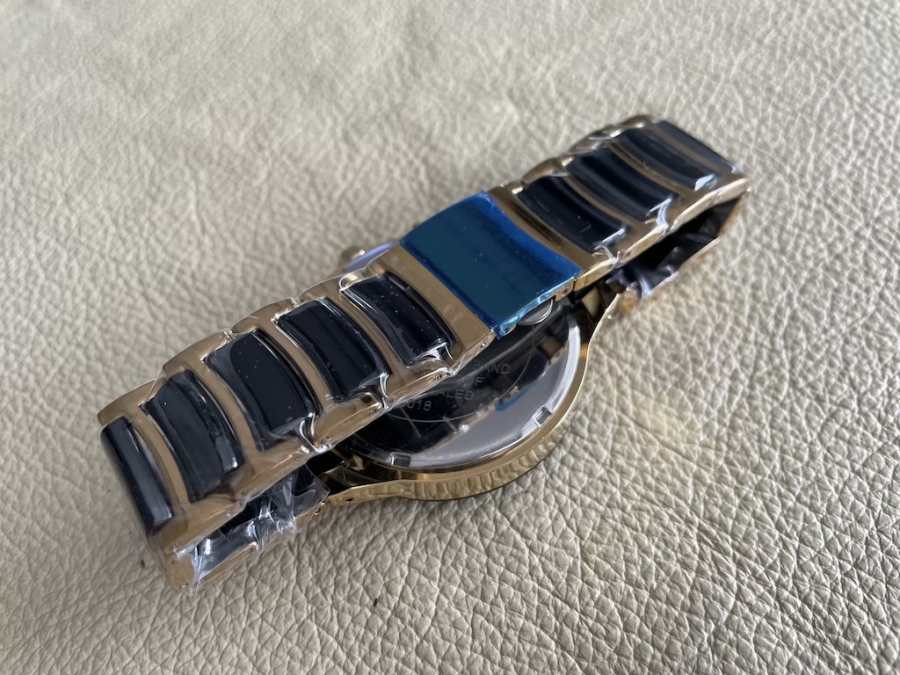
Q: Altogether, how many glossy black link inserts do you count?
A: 9